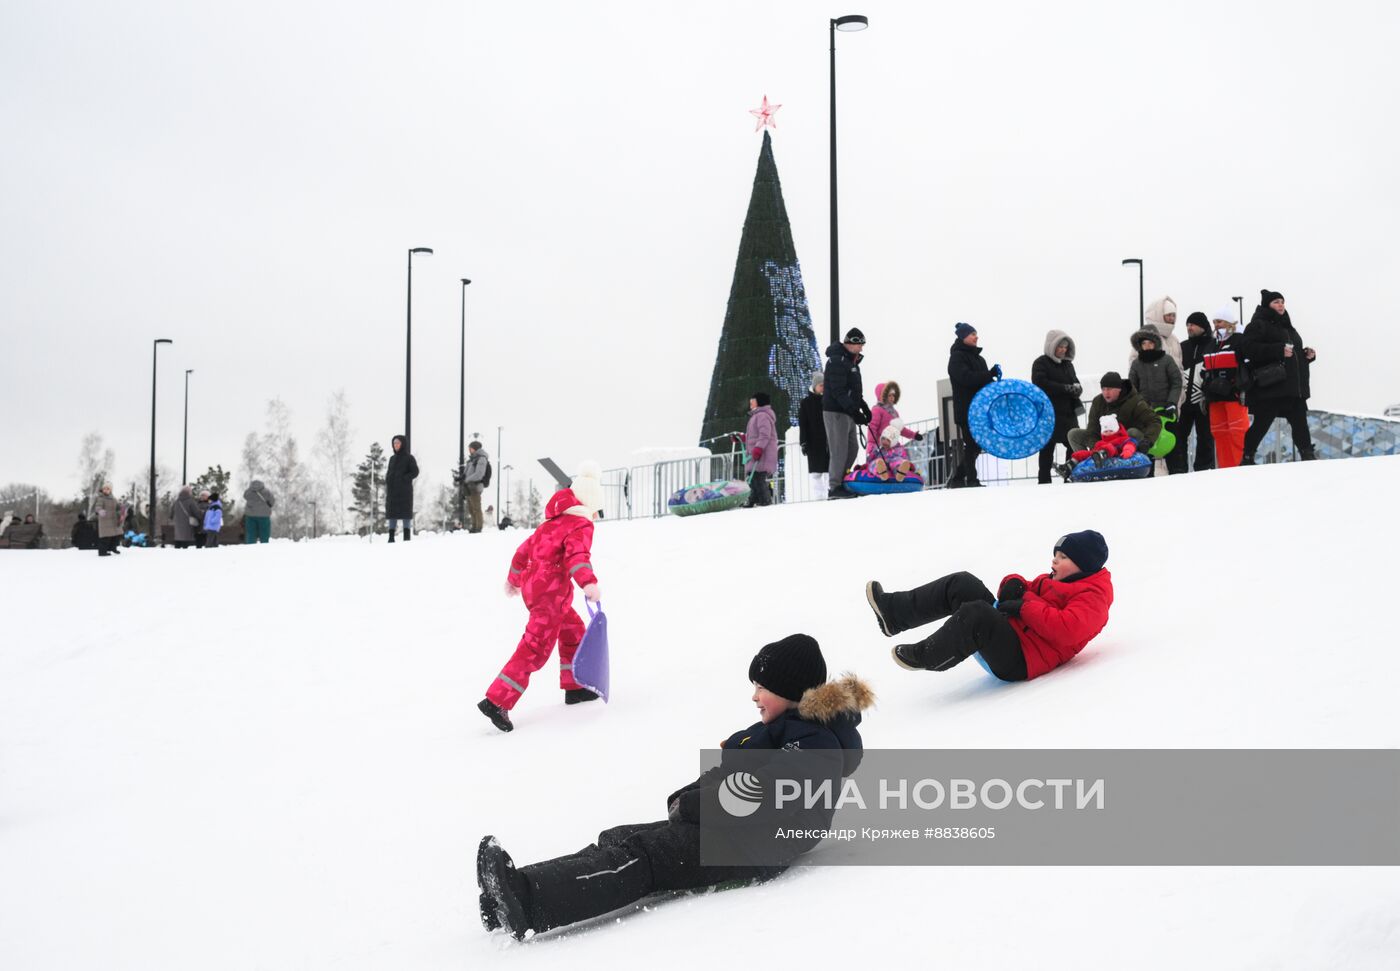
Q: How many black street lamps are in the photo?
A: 7